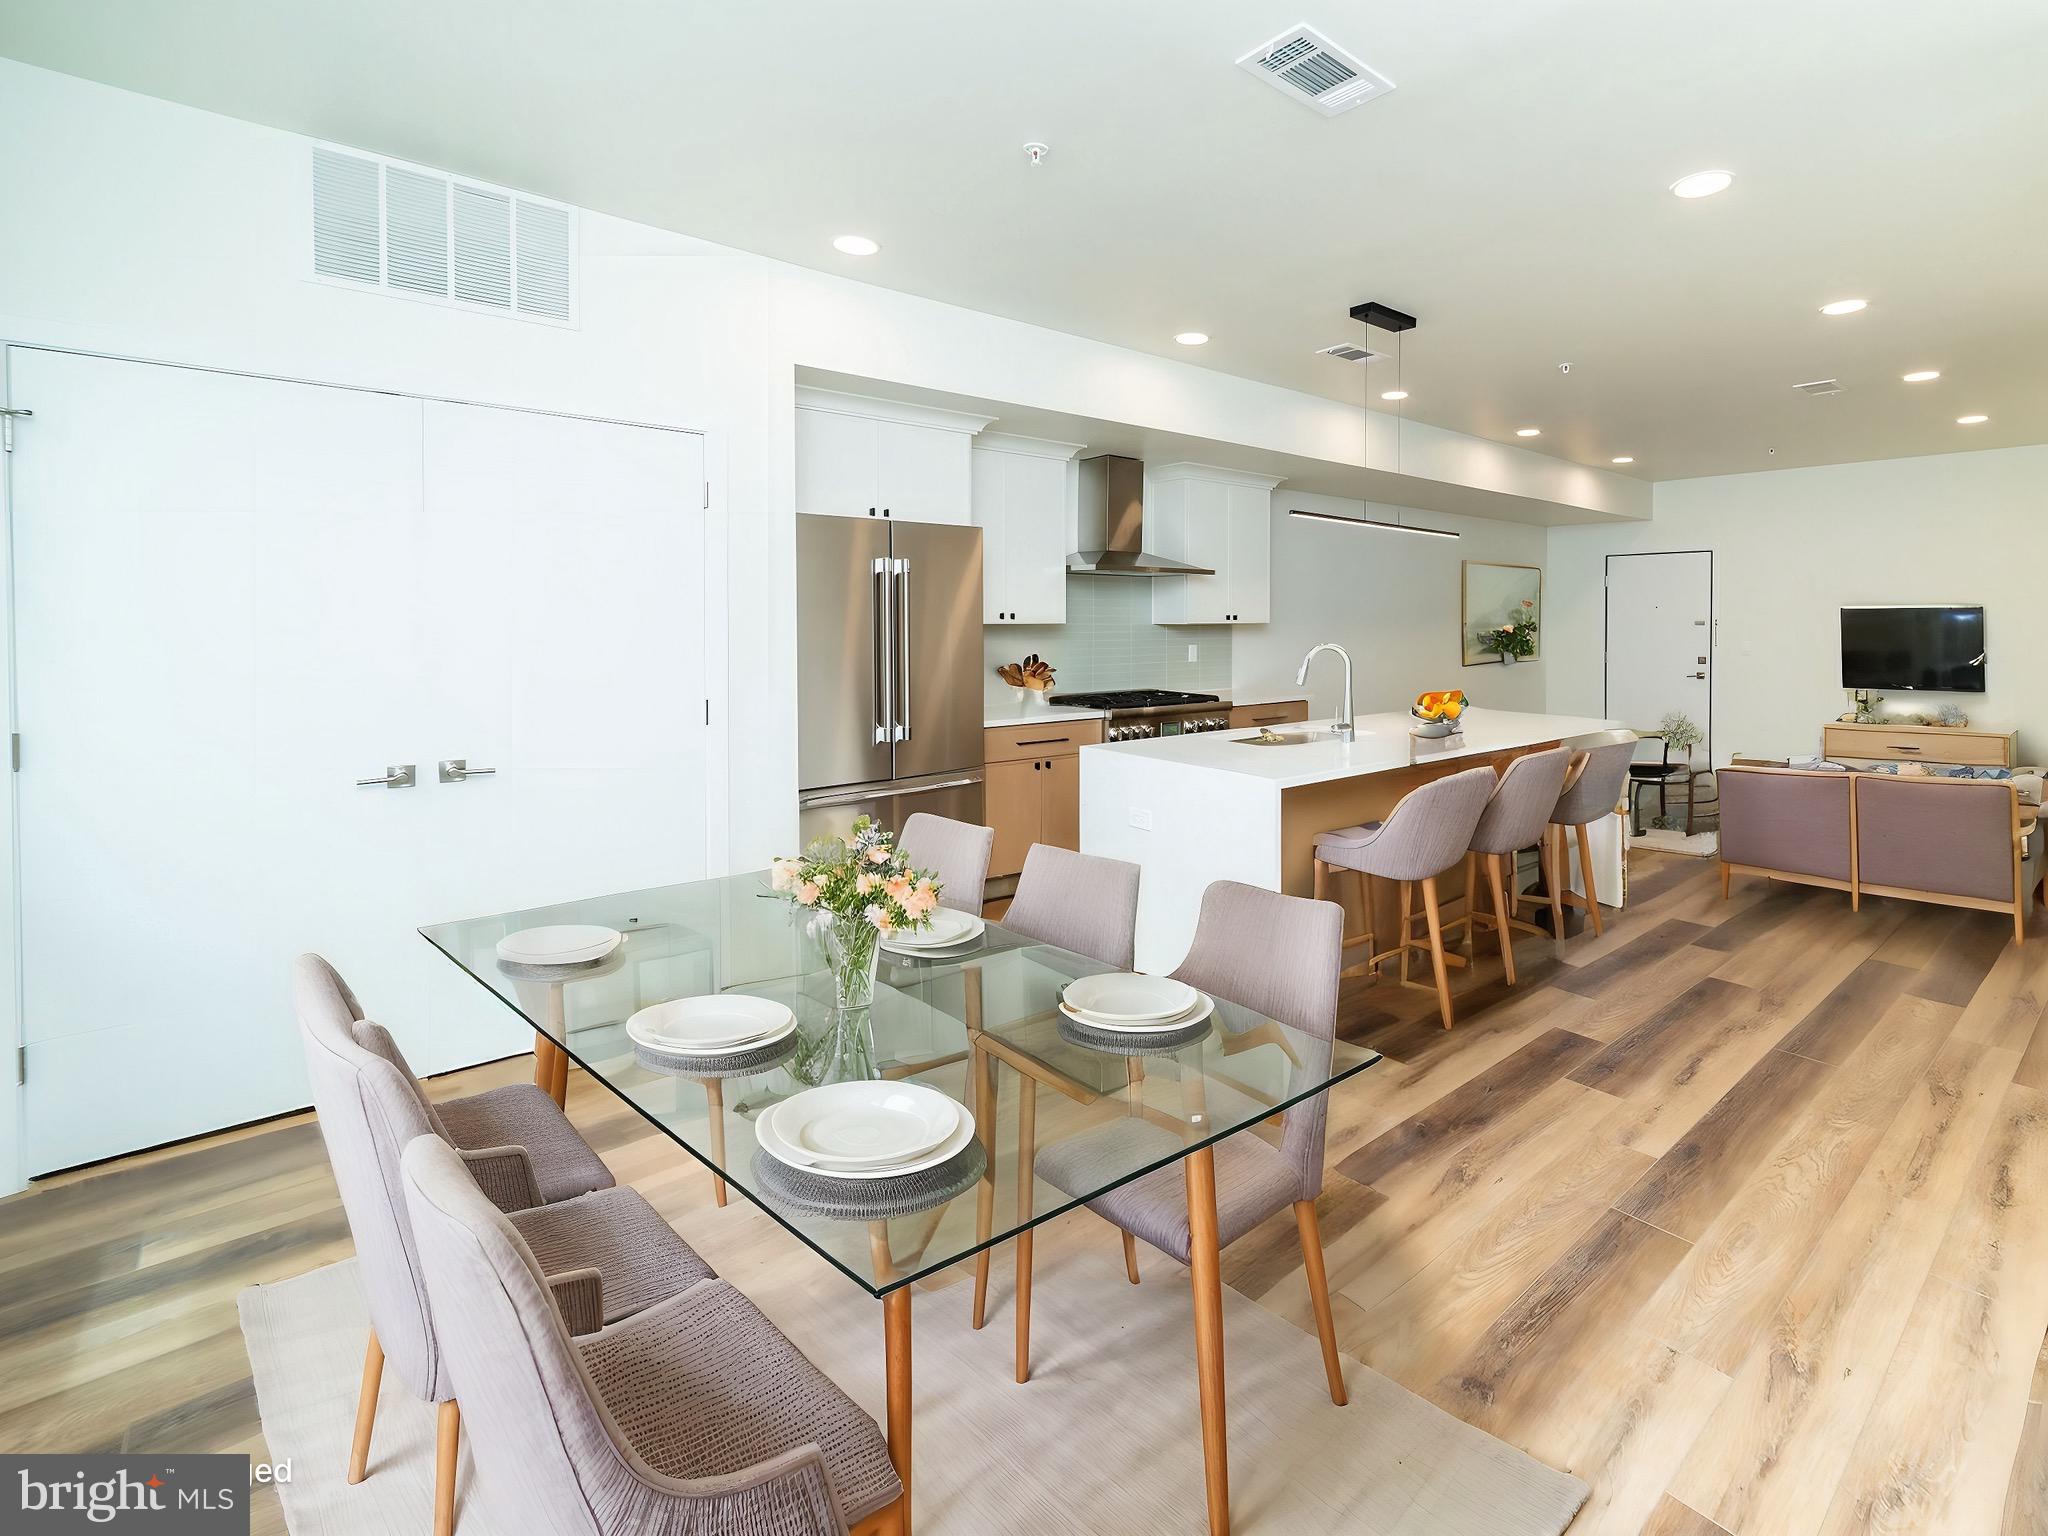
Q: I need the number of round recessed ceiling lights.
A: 9